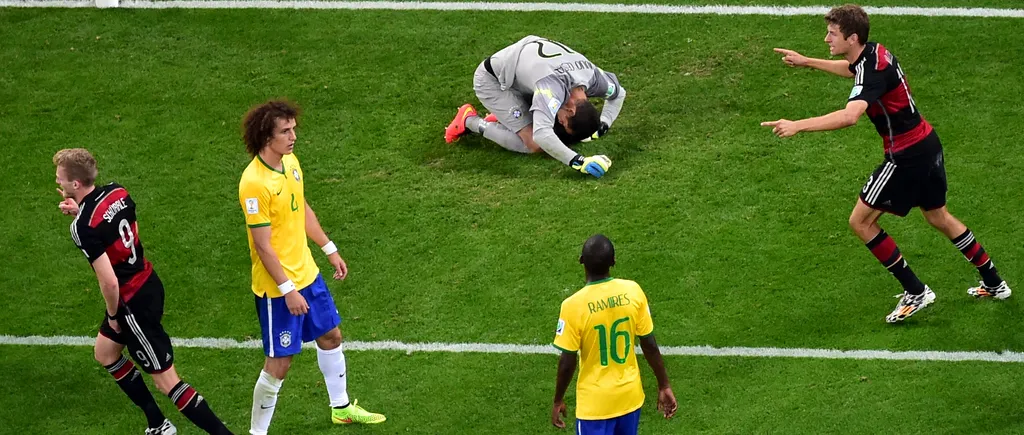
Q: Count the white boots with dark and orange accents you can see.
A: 2